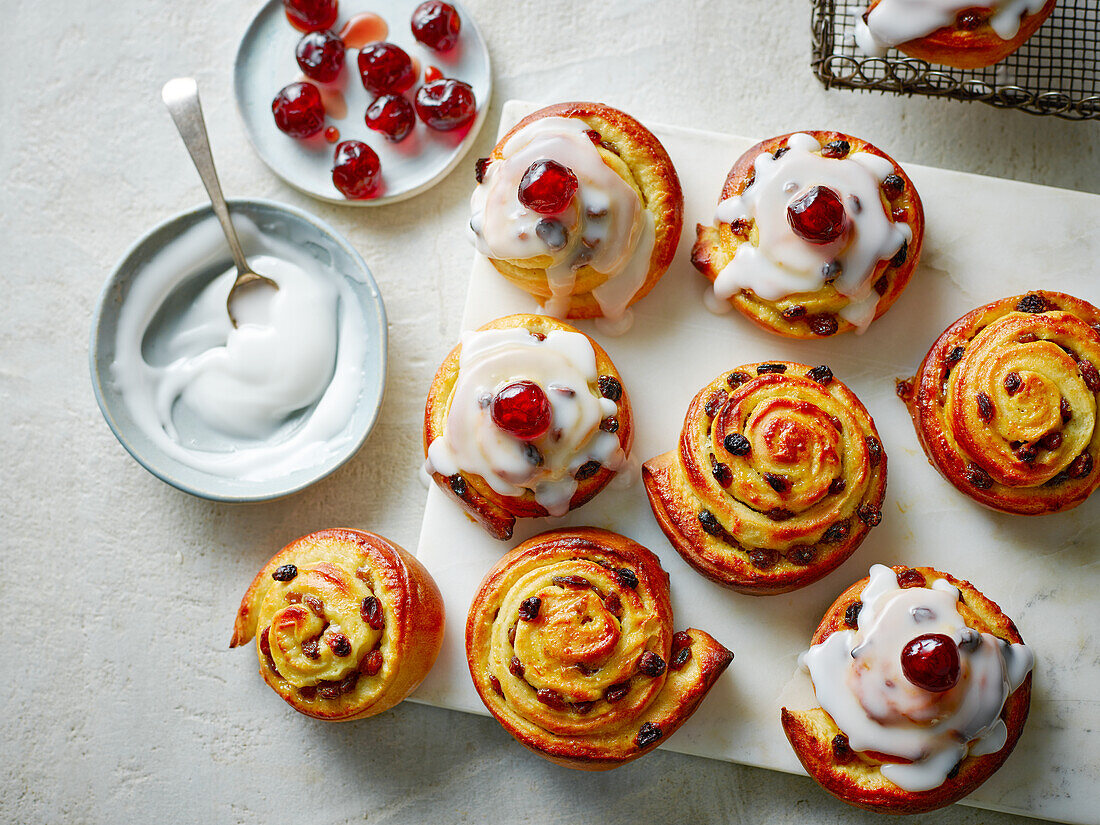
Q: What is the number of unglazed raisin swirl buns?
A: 4